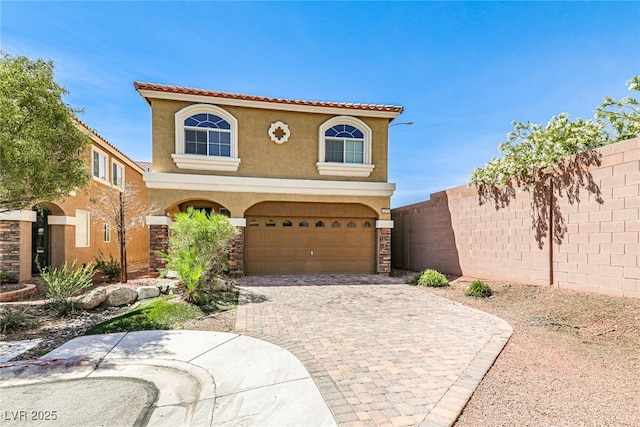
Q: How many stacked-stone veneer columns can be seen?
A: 4